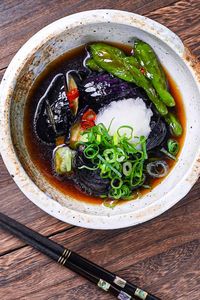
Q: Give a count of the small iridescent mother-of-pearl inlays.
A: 4